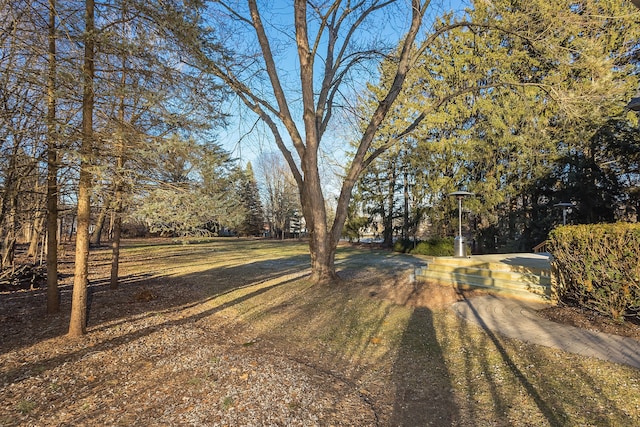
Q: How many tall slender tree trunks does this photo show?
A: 3